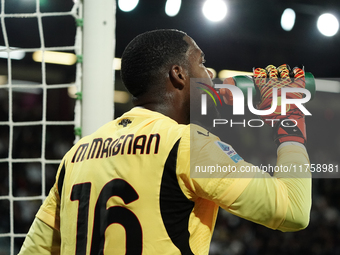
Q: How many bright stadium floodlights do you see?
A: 5